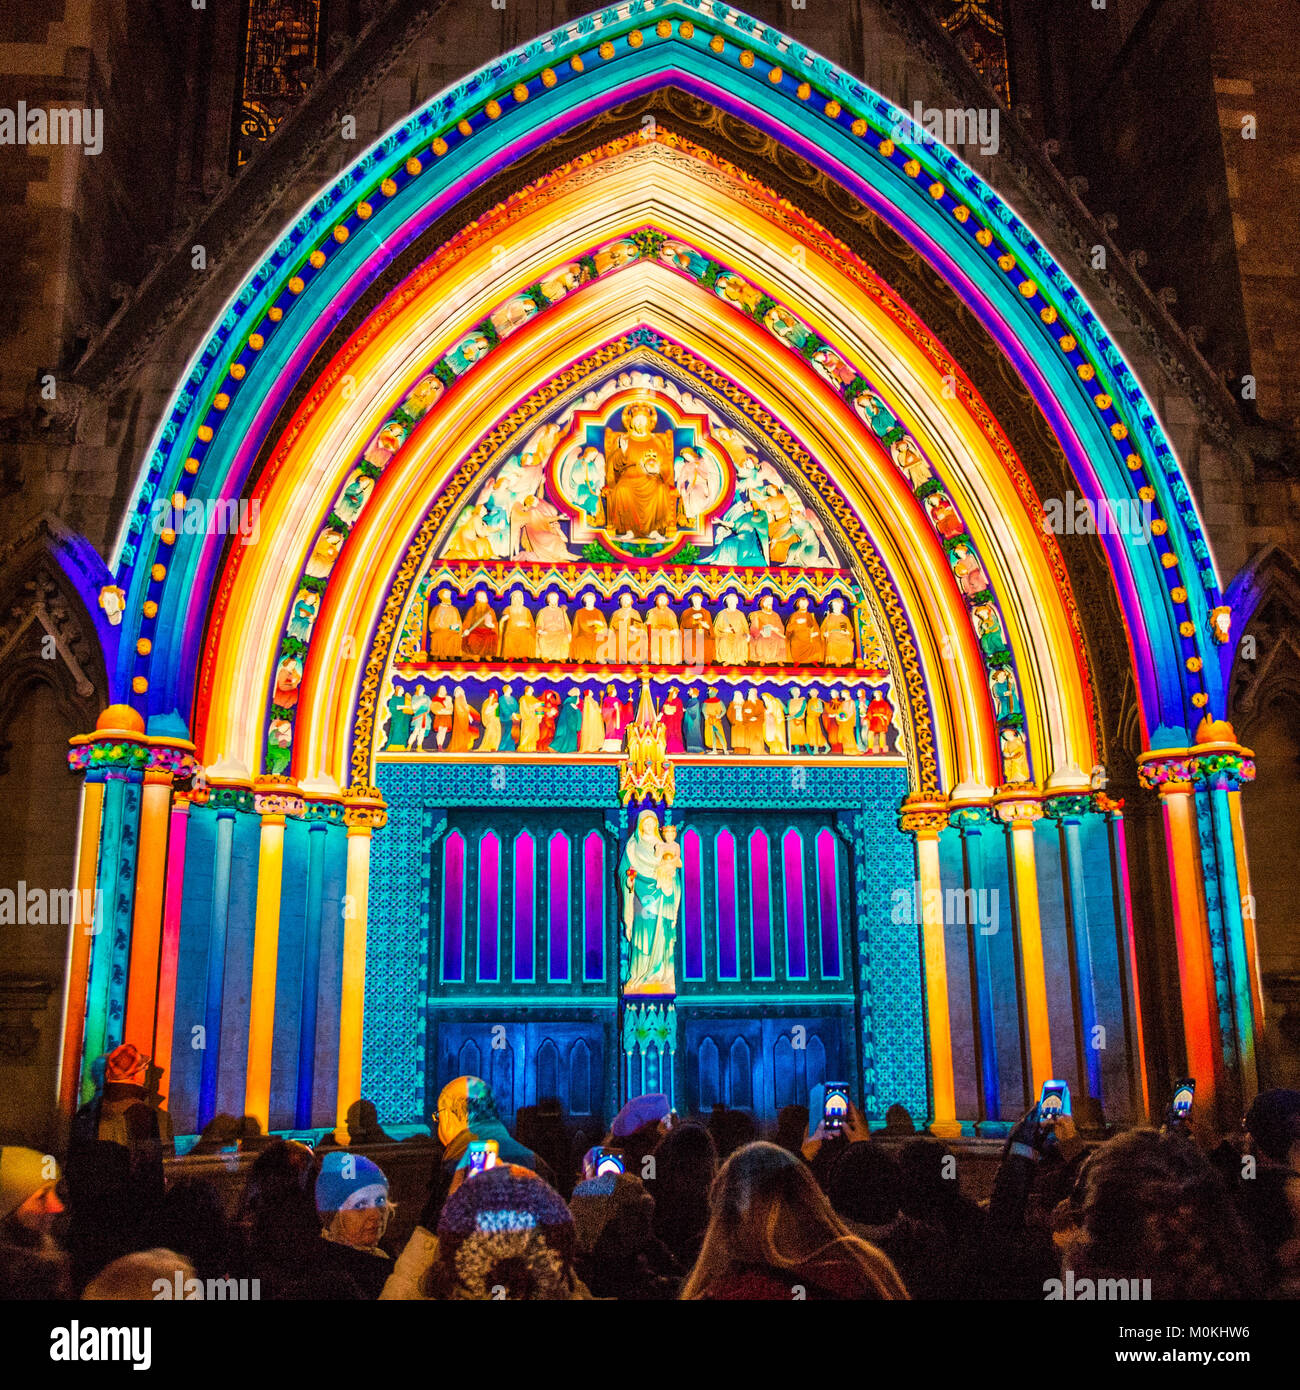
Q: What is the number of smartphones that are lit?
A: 5